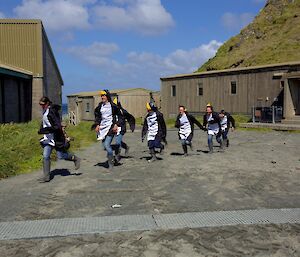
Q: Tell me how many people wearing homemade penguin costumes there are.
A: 7